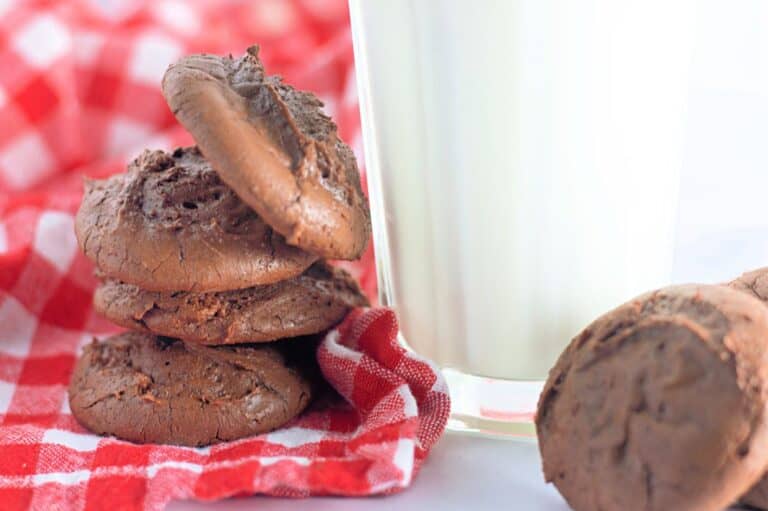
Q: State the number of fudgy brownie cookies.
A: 6